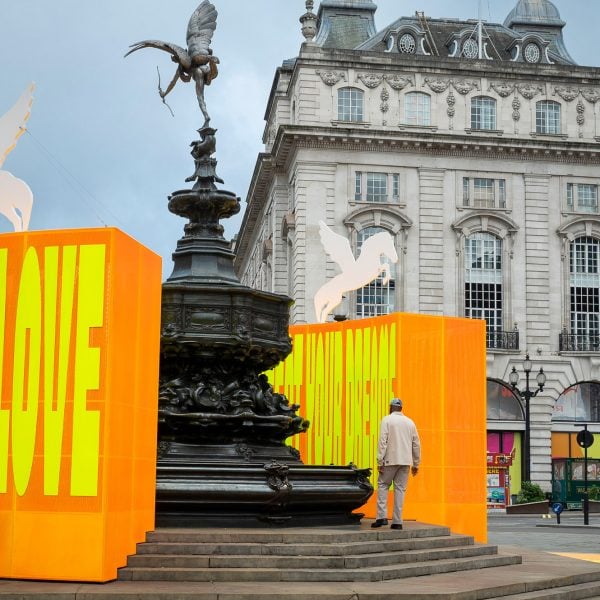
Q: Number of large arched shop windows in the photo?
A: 2